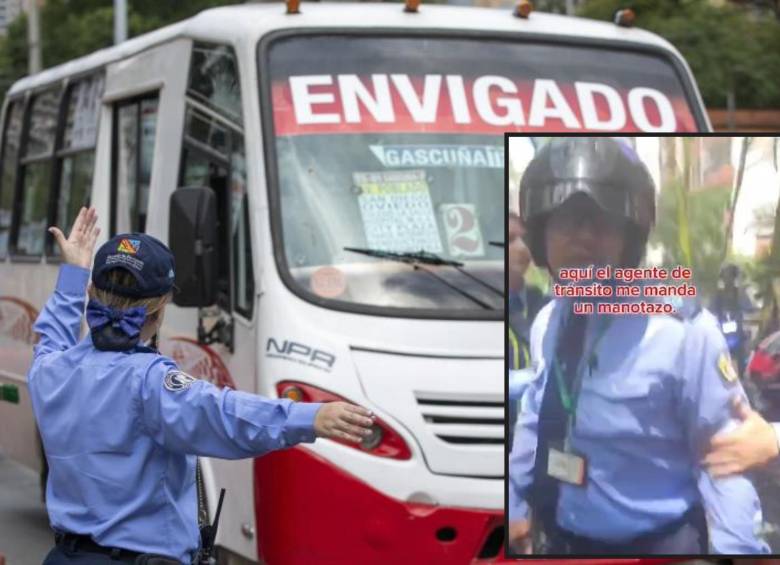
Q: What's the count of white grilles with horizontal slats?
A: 1